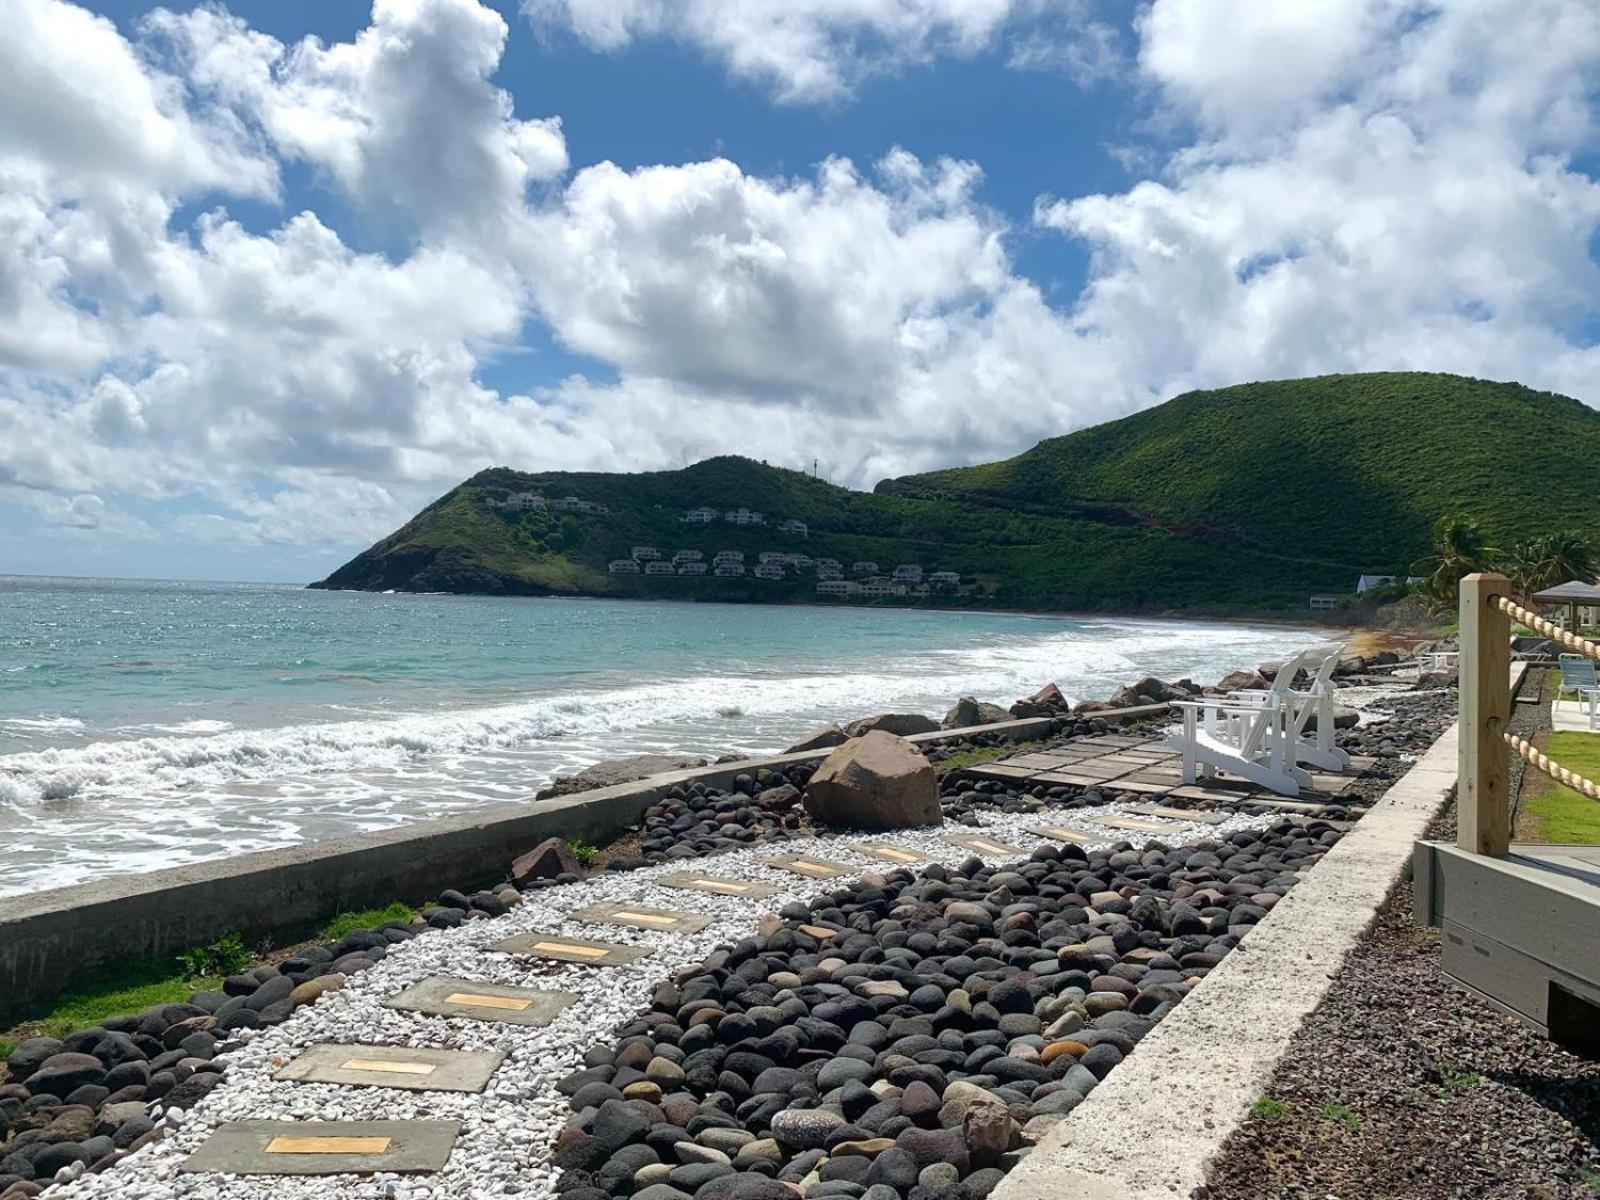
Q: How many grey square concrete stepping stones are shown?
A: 12